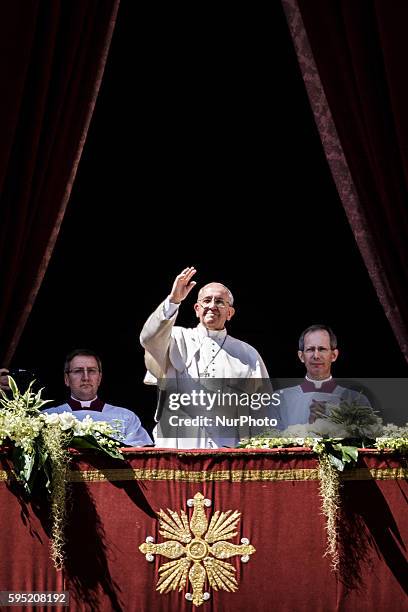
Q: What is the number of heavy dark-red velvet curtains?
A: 2